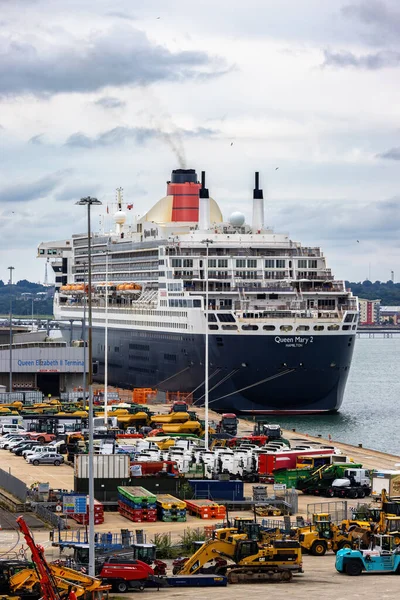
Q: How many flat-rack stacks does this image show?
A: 4